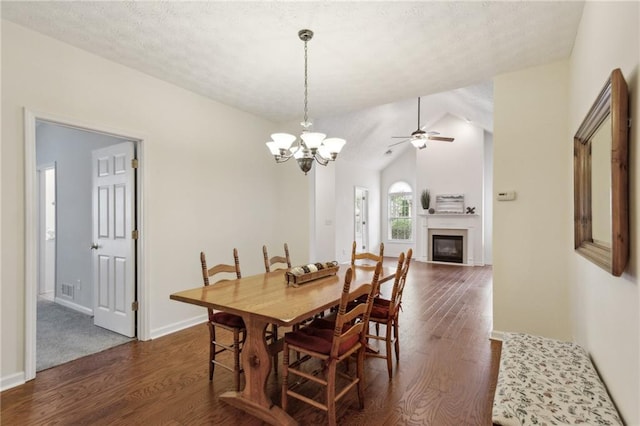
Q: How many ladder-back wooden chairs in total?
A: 5